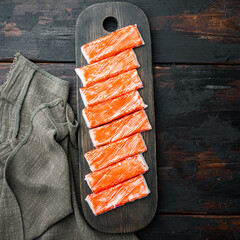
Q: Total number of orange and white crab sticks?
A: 8